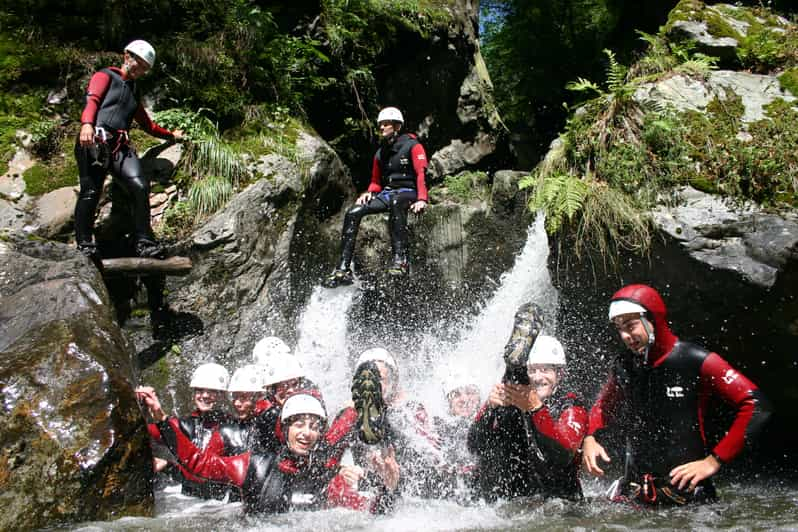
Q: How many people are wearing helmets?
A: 11